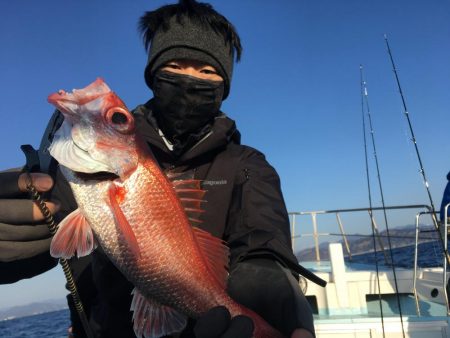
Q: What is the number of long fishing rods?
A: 3